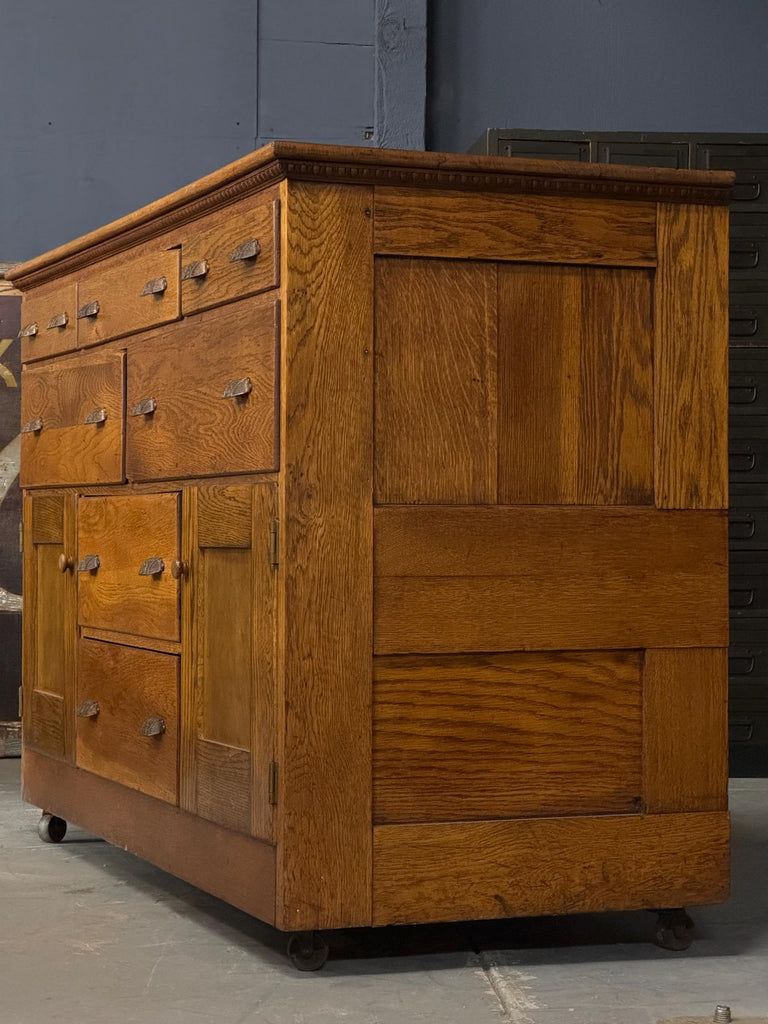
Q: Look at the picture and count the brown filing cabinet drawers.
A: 7